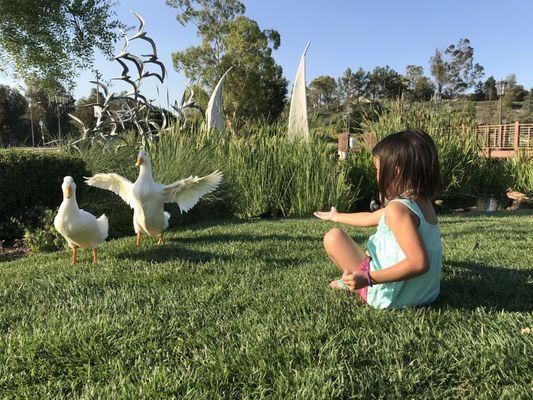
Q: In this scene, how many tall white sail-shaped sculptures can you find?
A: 2